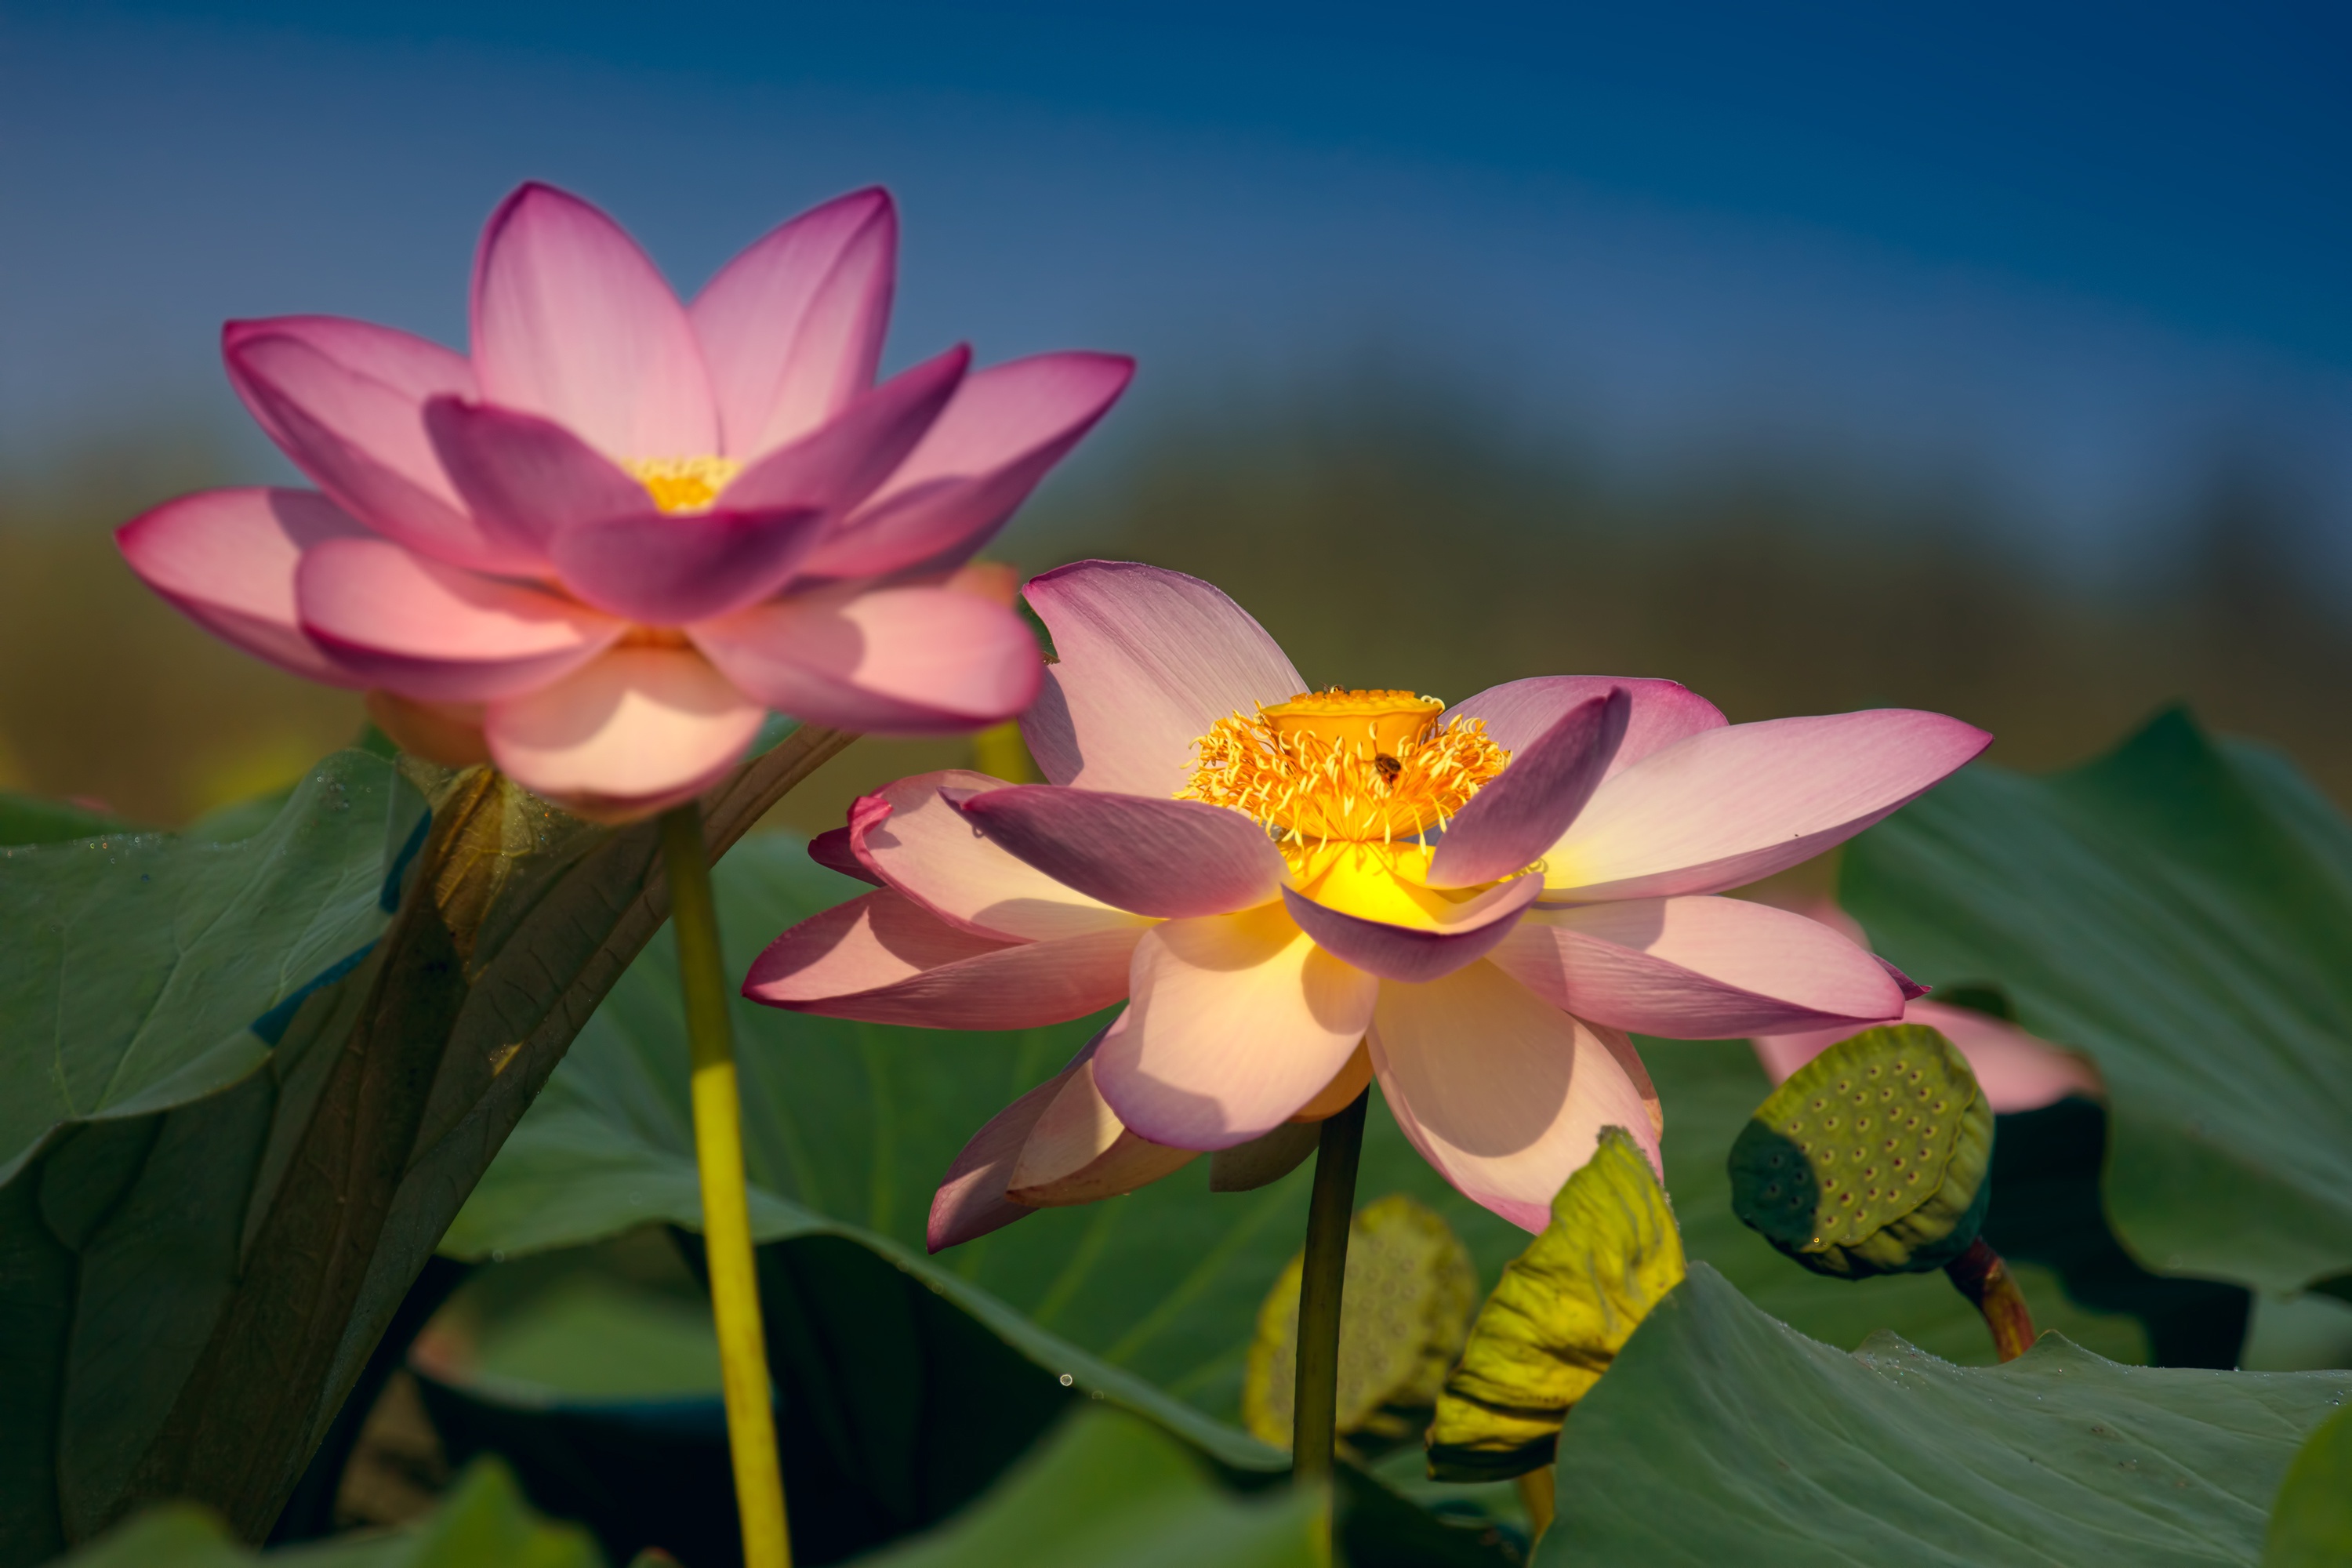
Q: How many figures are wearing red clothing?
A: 0